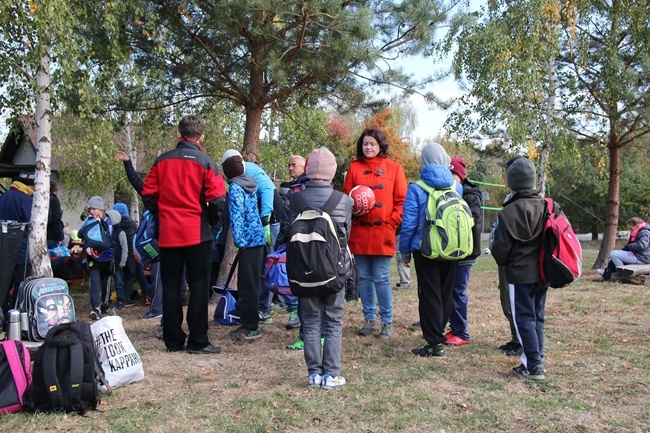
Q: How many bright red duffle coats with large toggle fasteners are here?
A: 1